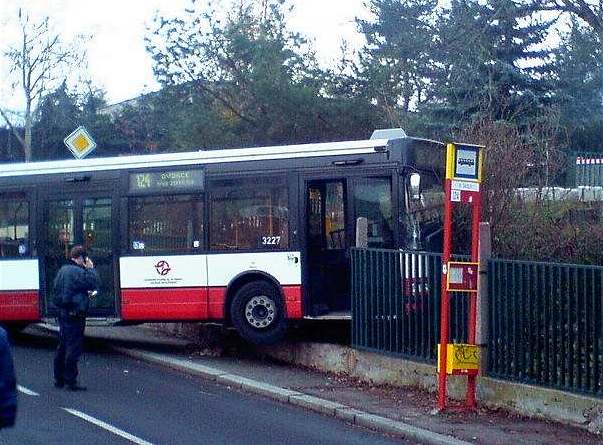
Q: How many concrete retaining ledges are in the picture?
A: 1